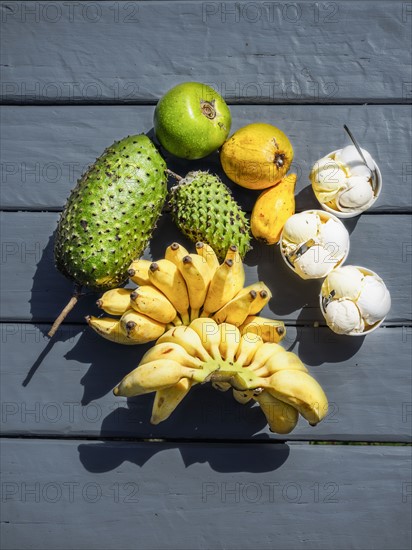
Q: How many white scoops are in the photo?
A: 9